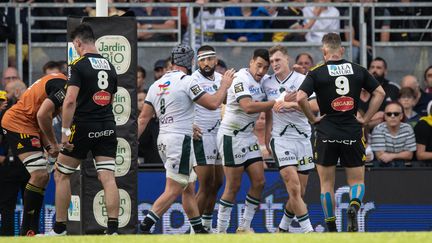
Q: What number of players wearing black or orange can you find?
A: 3